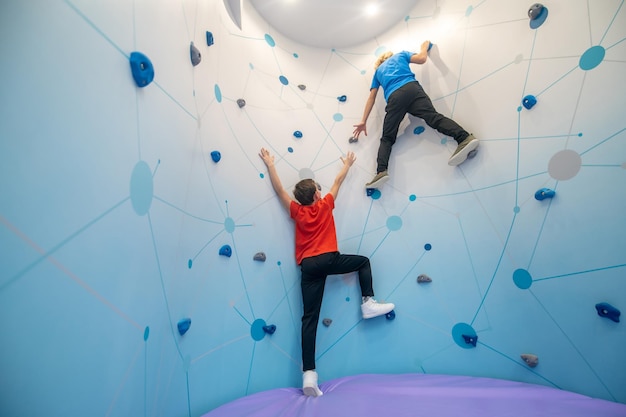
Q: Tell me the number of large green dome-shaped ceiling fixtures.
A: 0